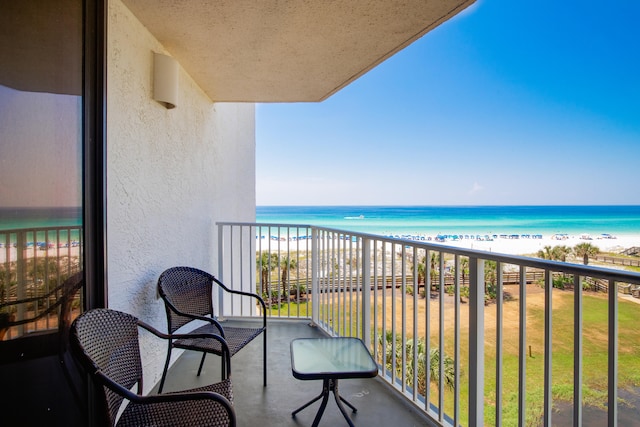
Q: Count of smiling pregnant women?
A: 0